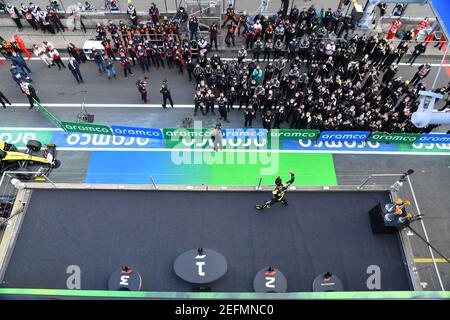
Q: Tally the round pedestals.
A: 4